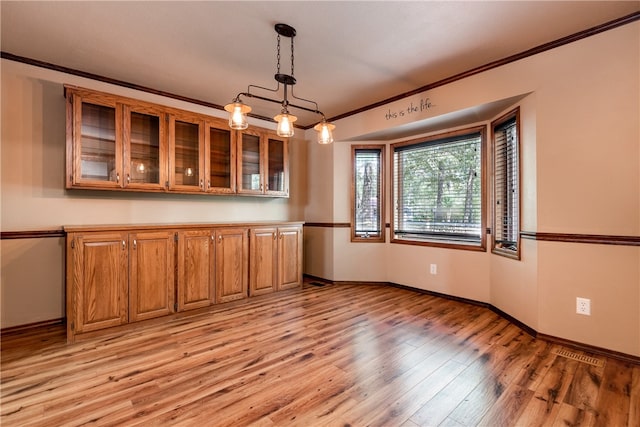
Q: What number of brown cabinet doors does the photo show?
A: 12